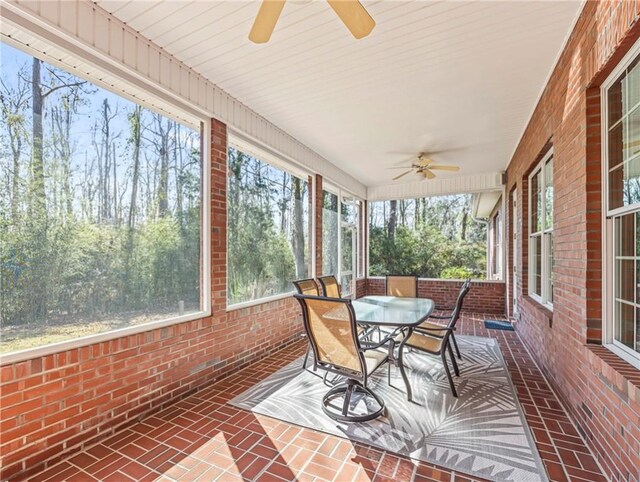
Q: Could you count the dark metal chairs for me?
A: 6